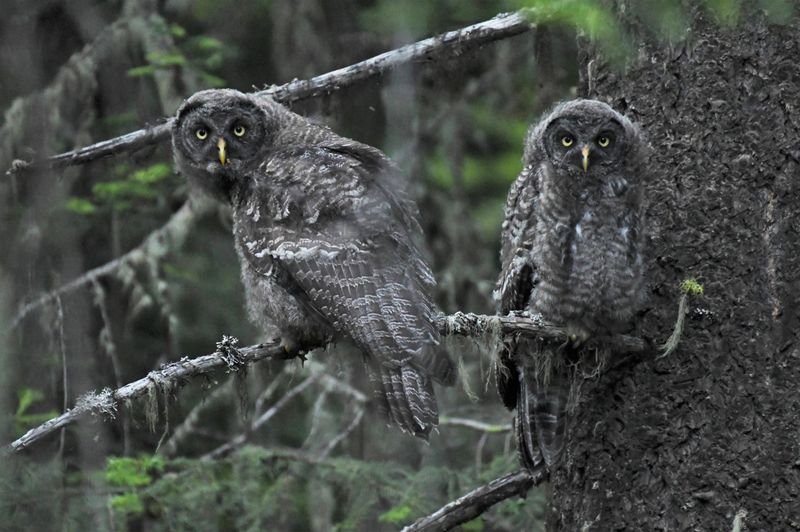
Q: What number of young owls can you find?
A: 2